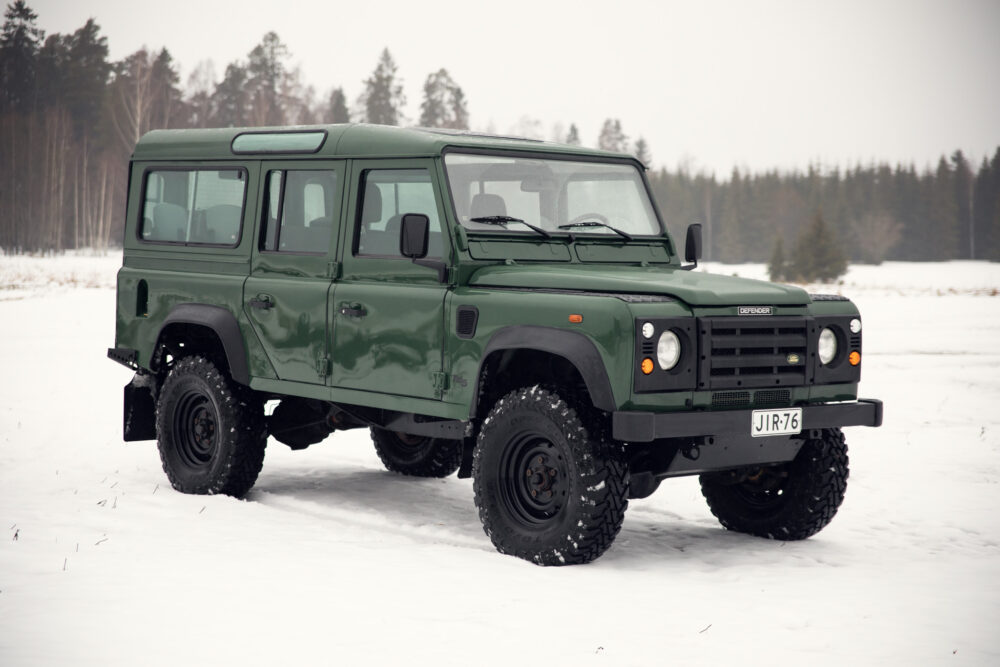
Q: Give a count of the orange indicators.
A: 3